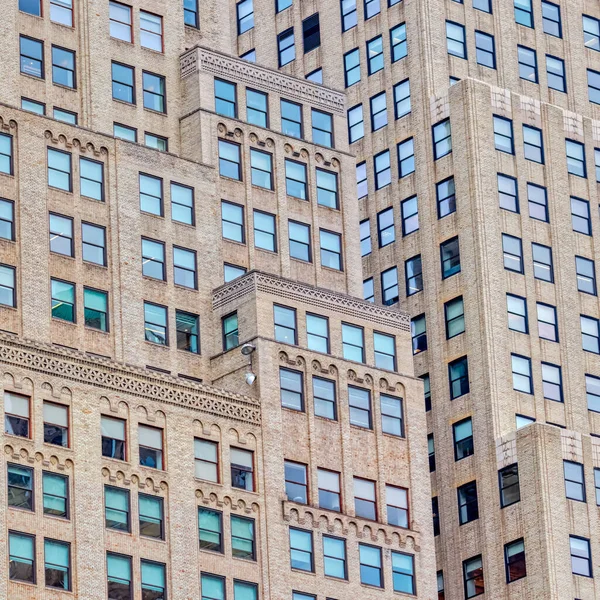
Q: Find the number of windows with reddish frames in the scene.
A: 14